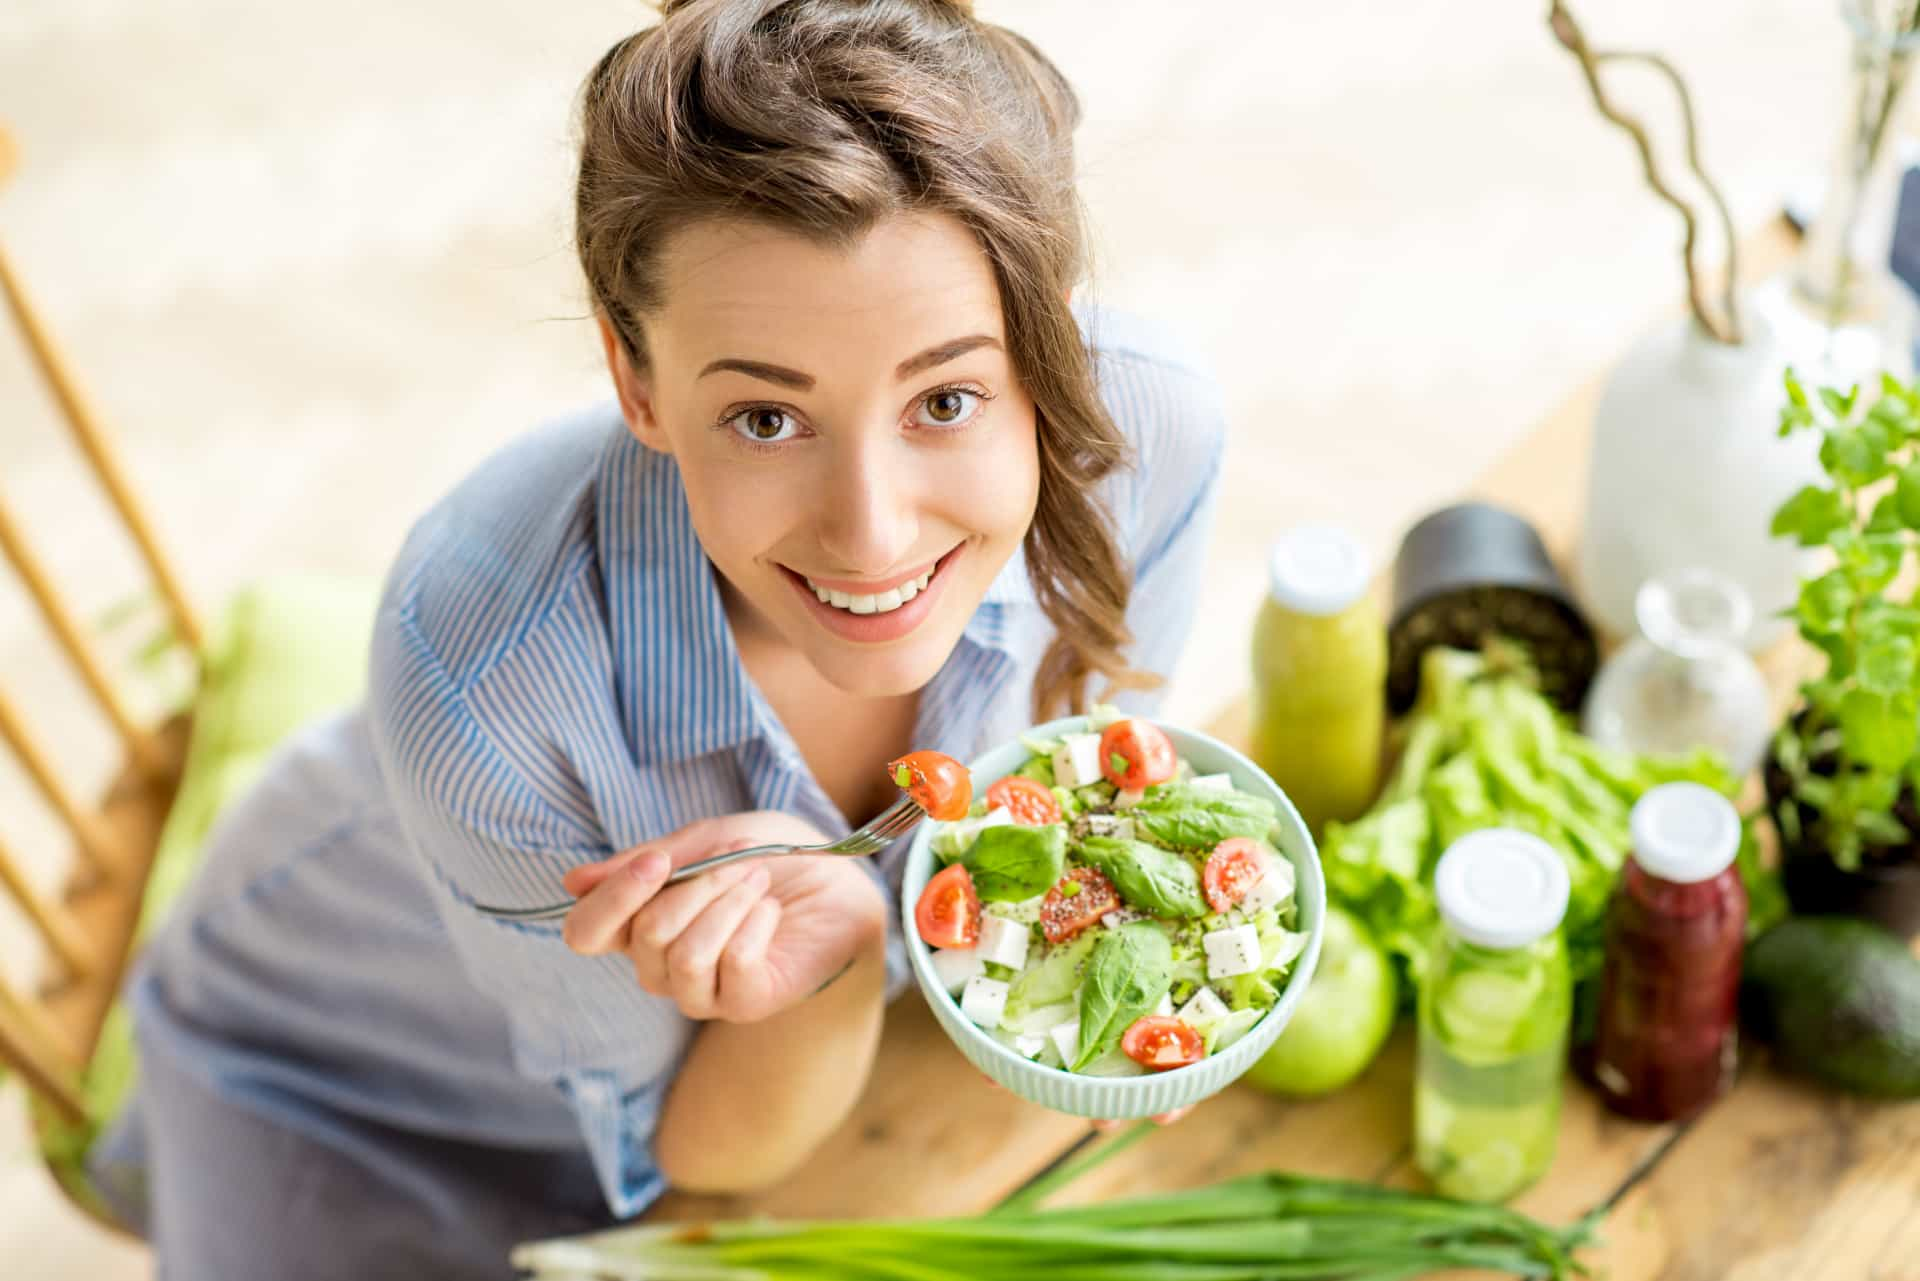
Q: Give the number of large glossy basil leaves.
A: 4